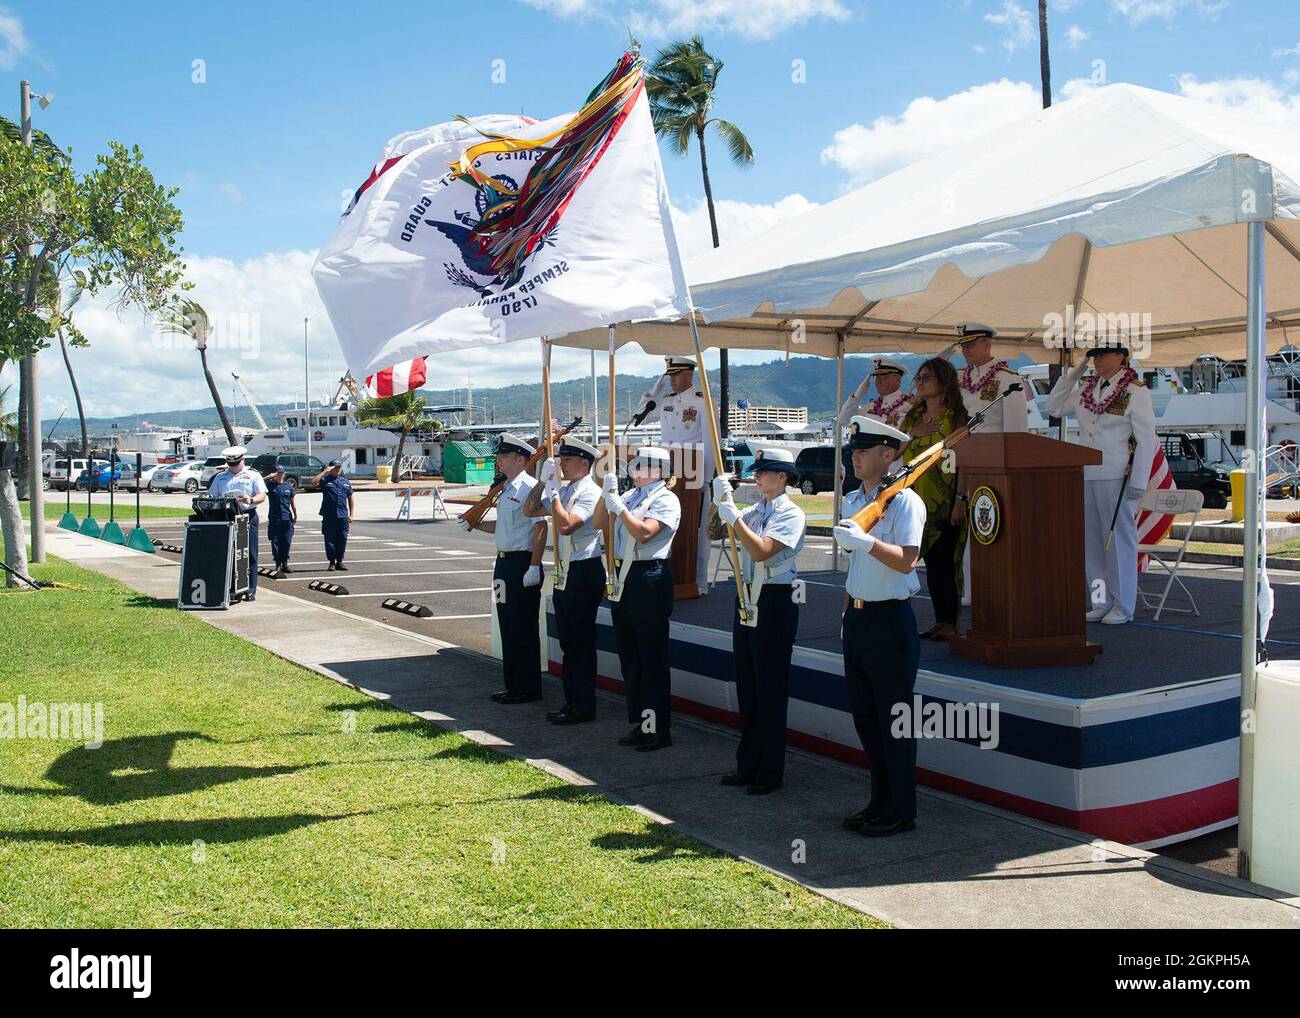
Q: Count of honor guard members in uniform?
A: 5